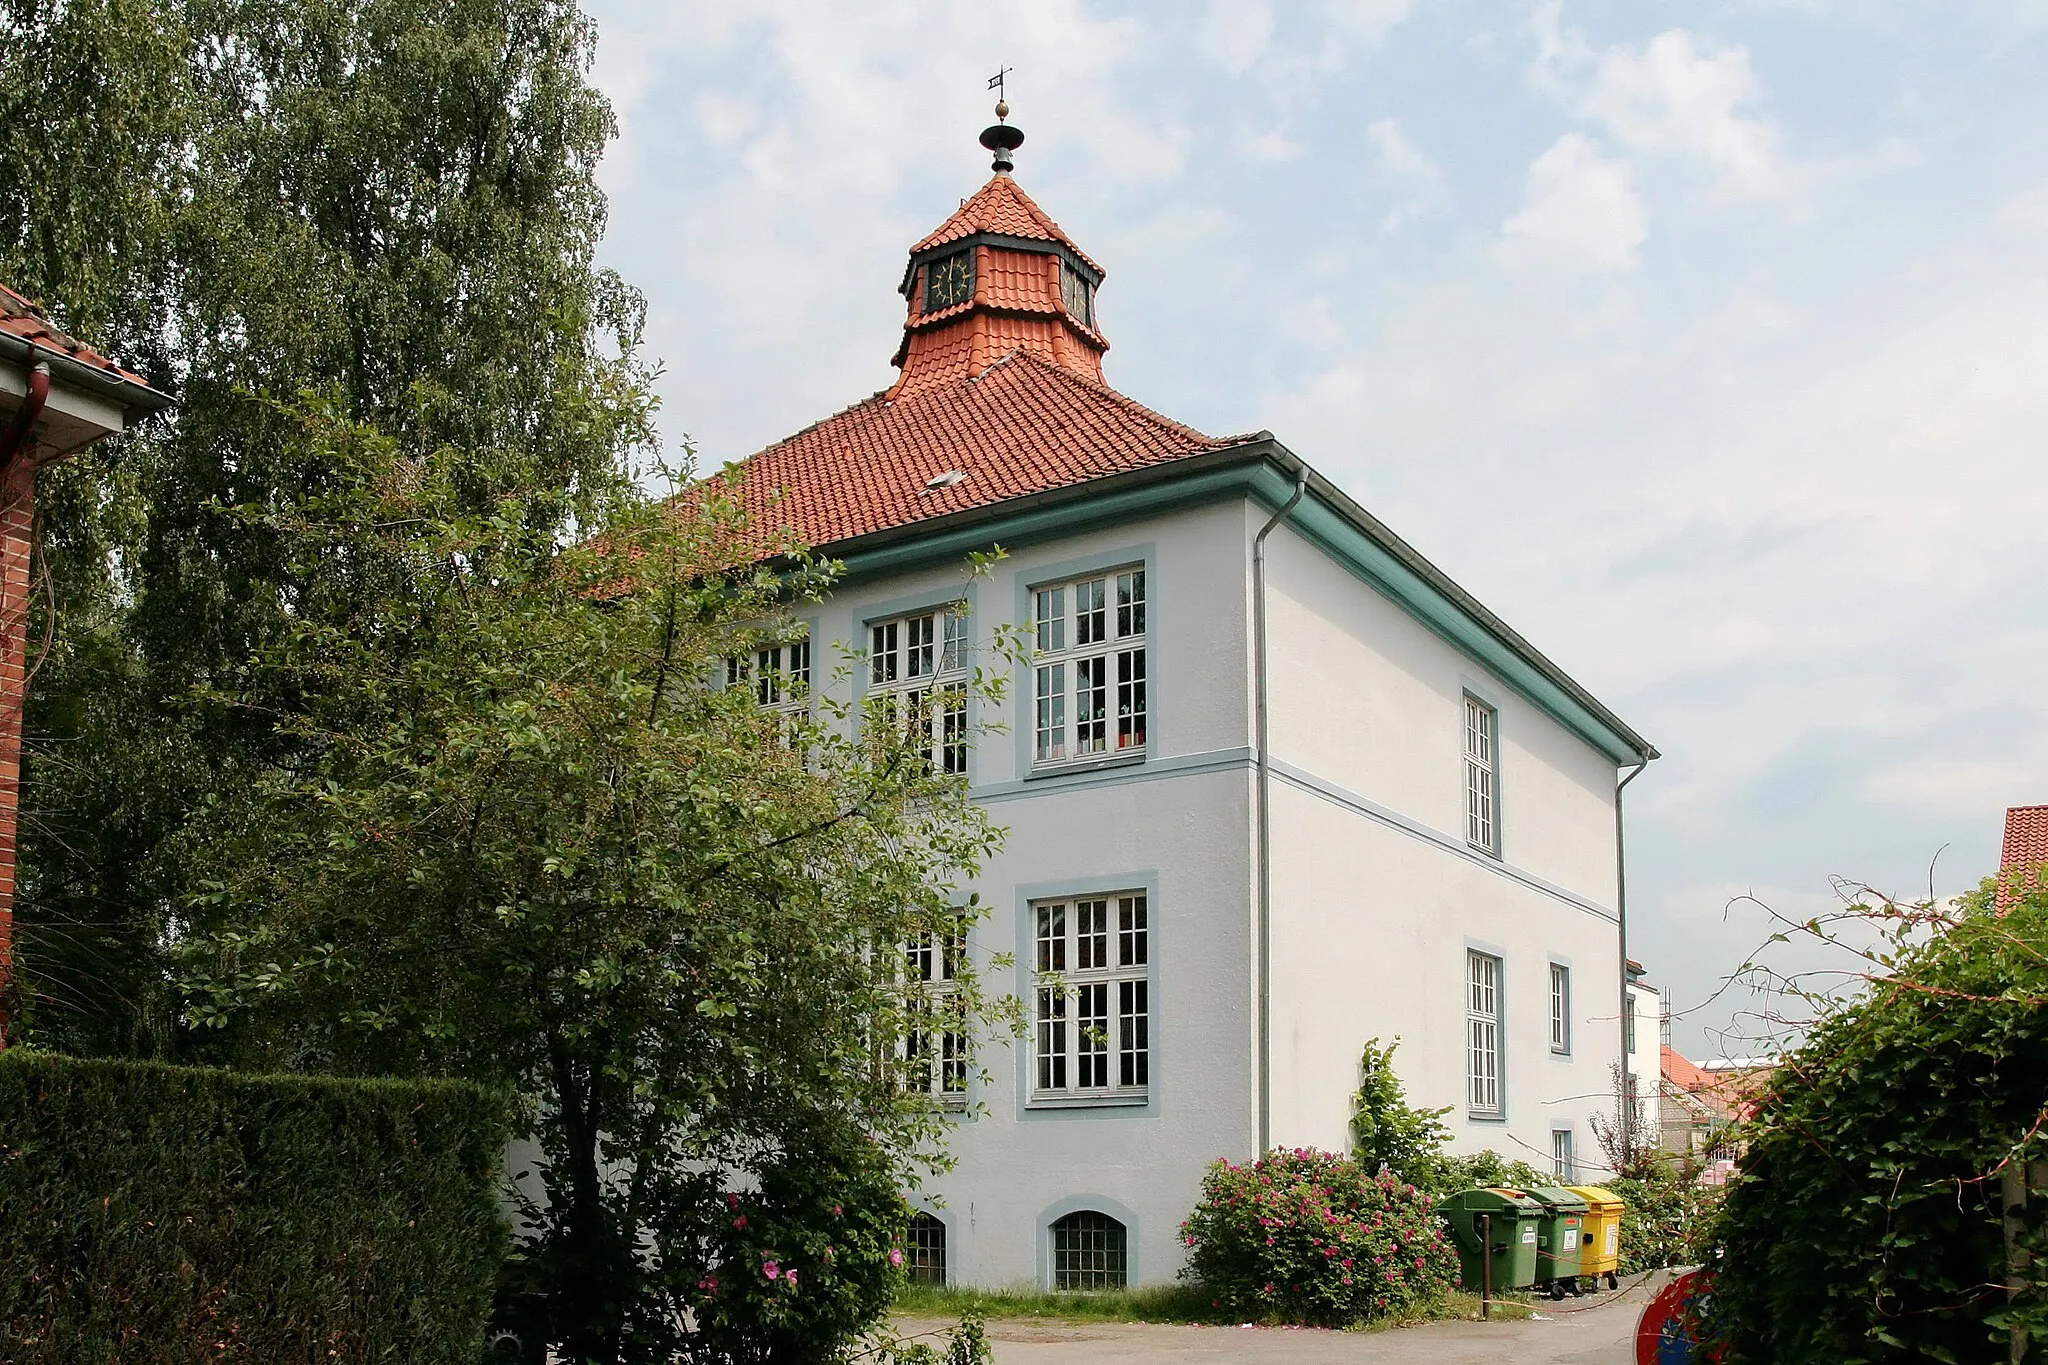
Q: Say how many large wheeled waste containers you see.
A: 3